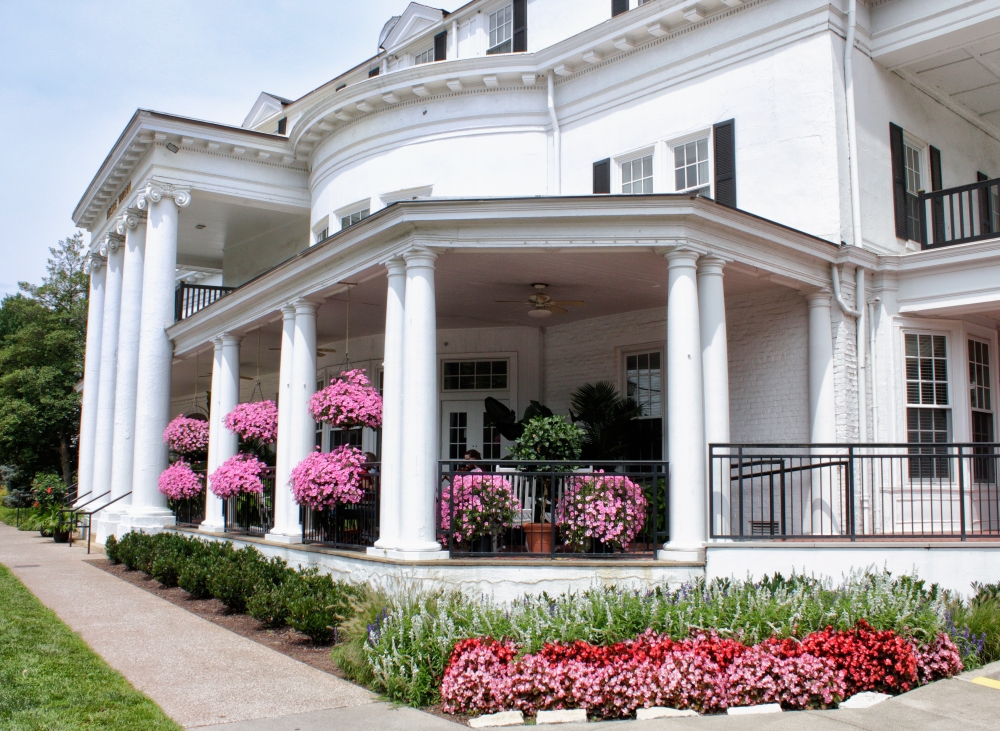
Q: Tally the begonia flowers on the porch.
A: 8